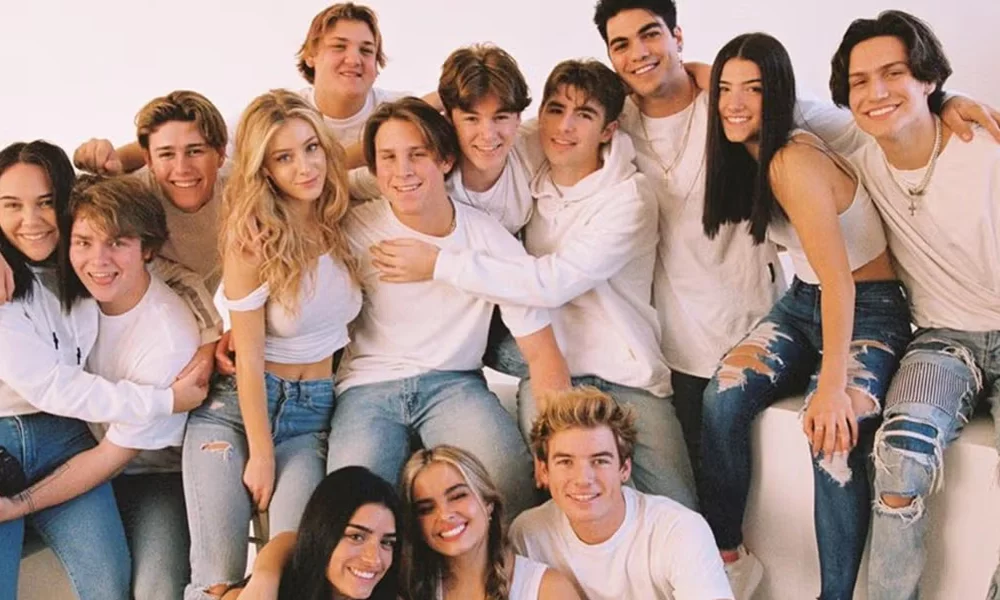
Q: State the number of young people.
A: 14